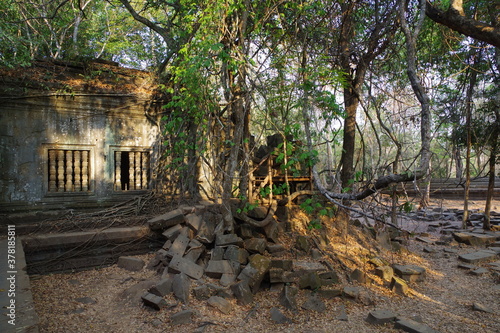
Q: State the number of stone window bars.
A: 9